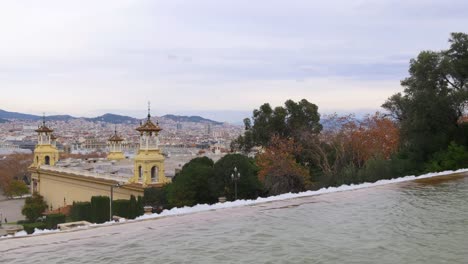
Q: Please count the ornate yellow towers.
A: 3